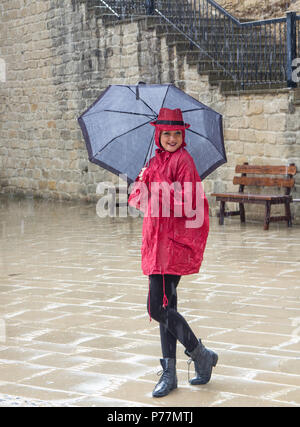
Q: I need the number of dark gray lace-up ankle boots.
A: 2